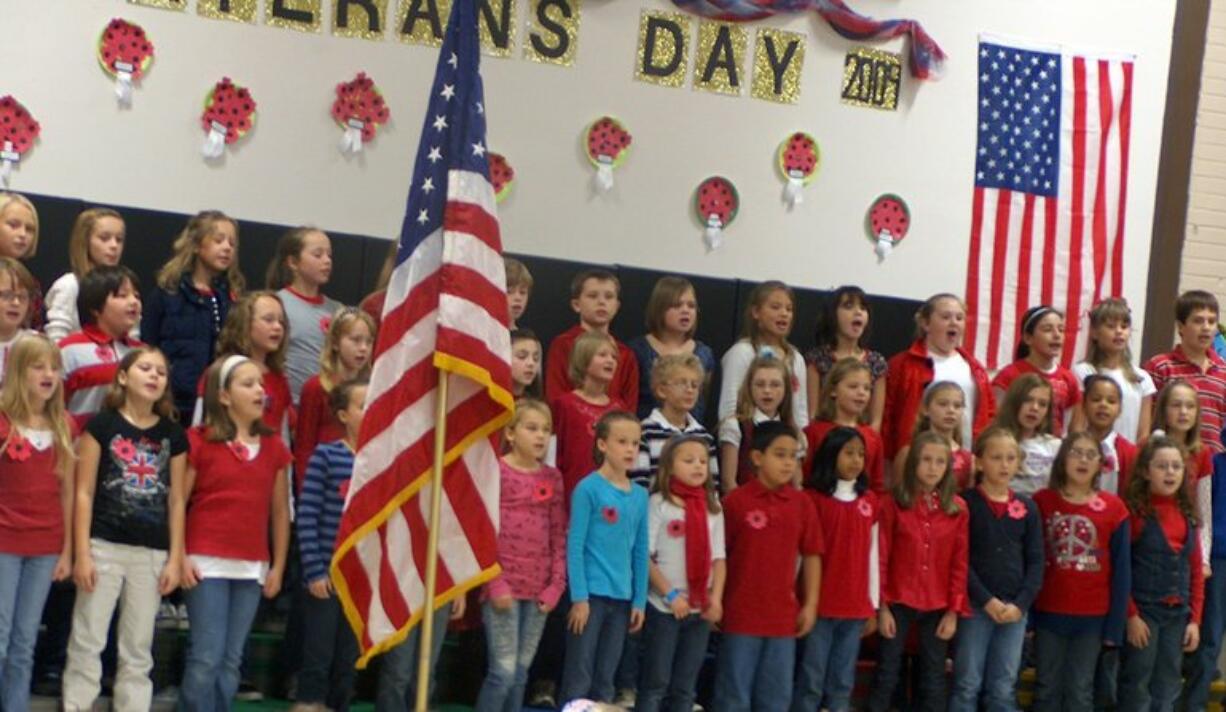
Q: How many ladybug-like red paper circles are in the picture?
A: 9